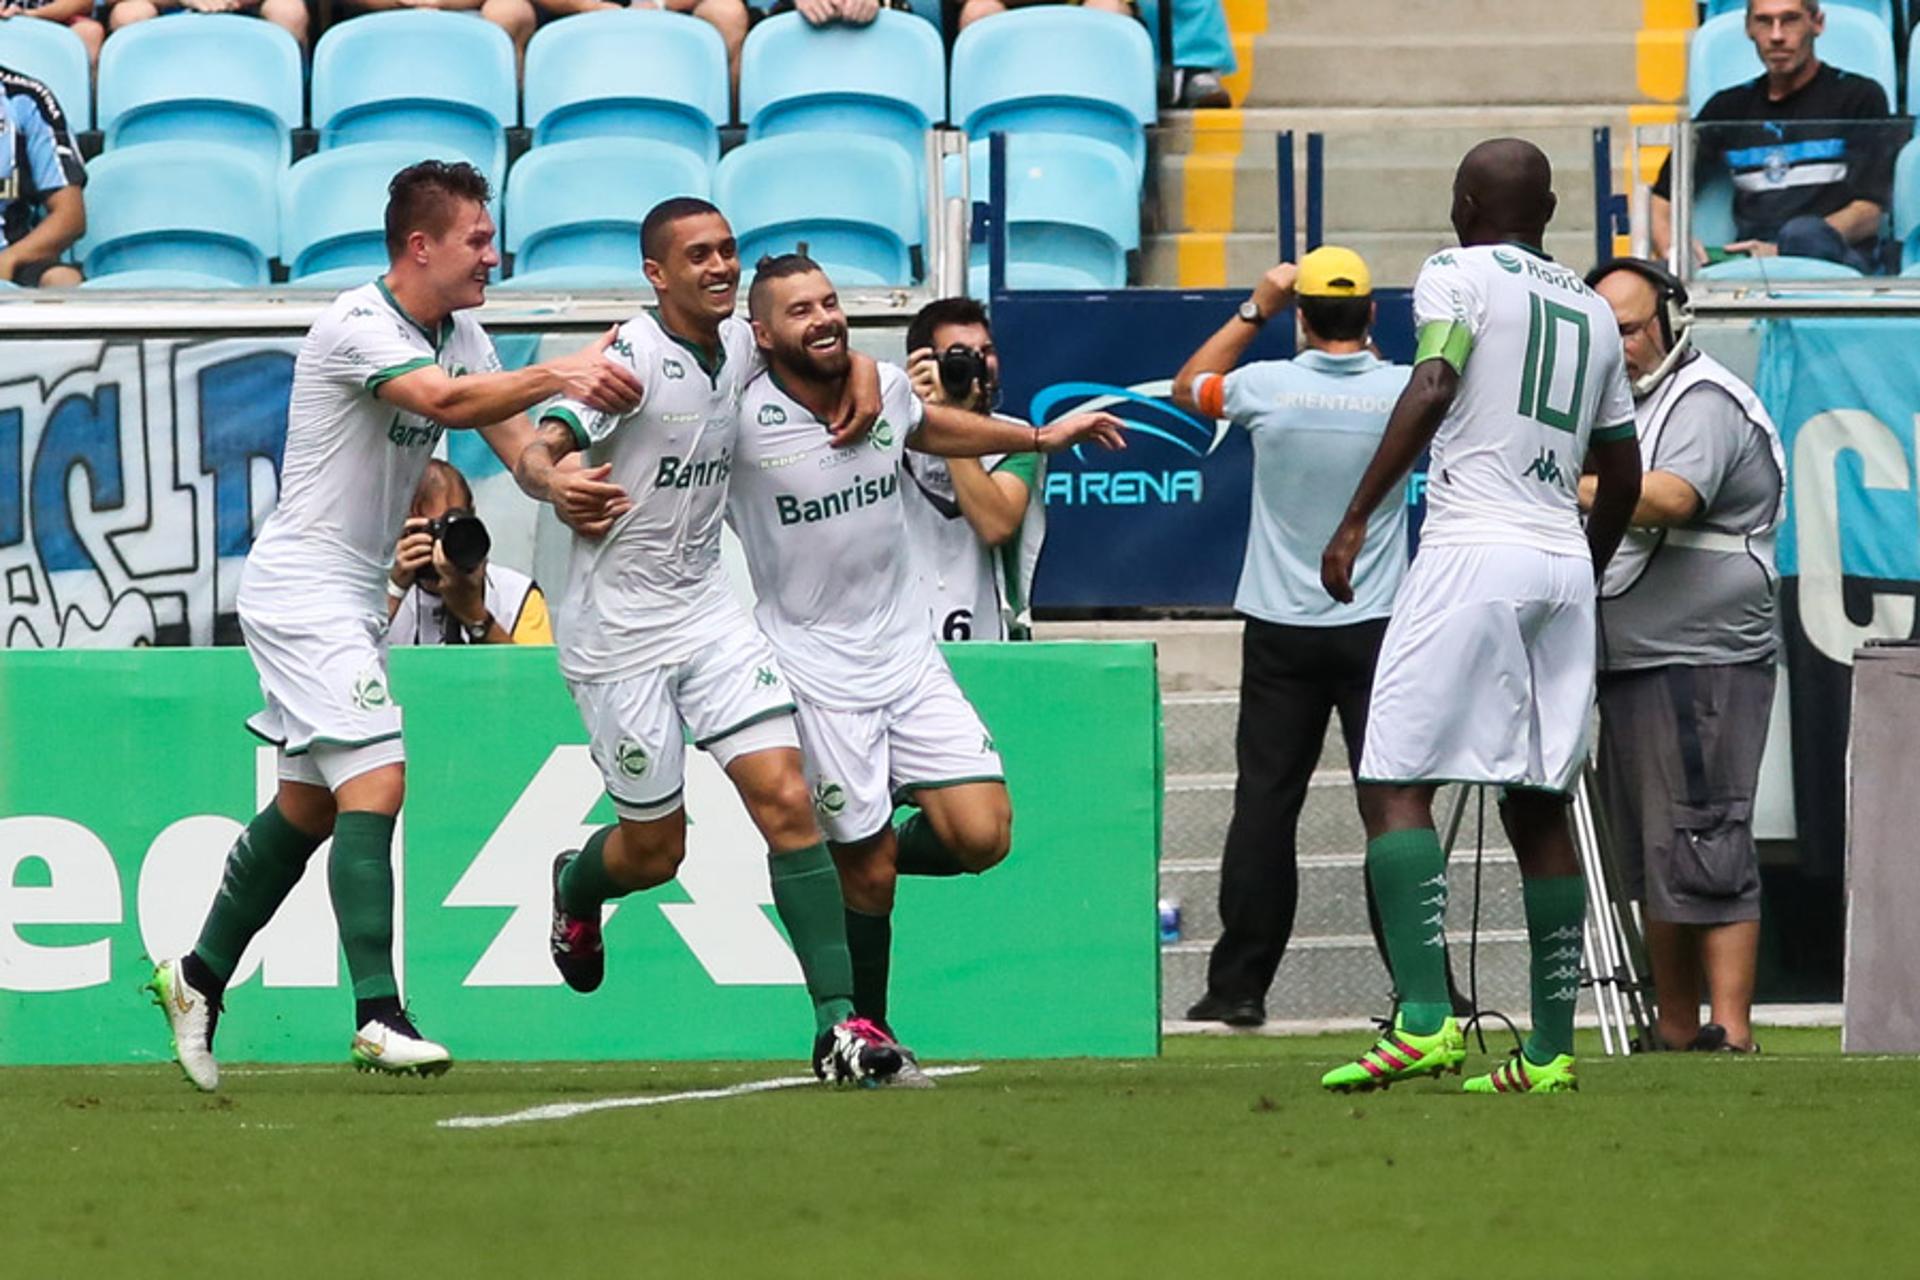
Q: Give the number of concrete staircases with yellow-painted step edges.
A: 1